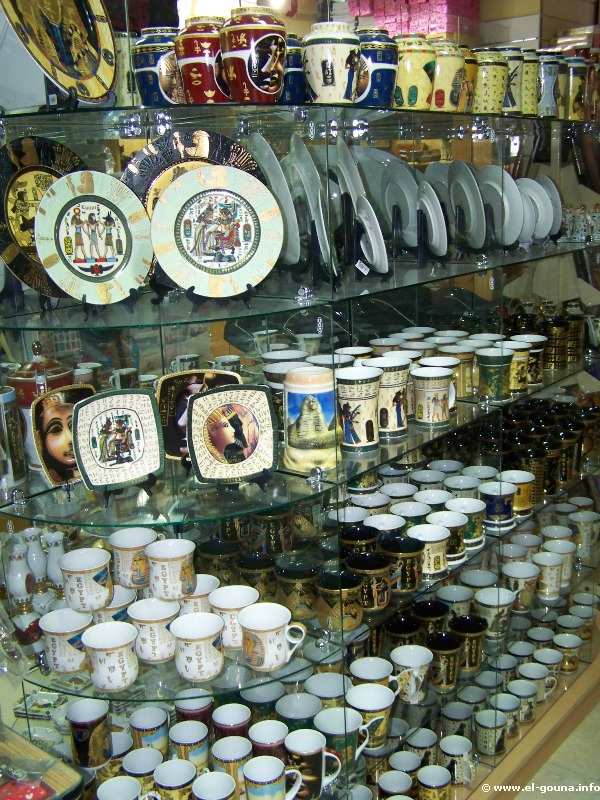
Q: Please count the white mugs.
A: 11